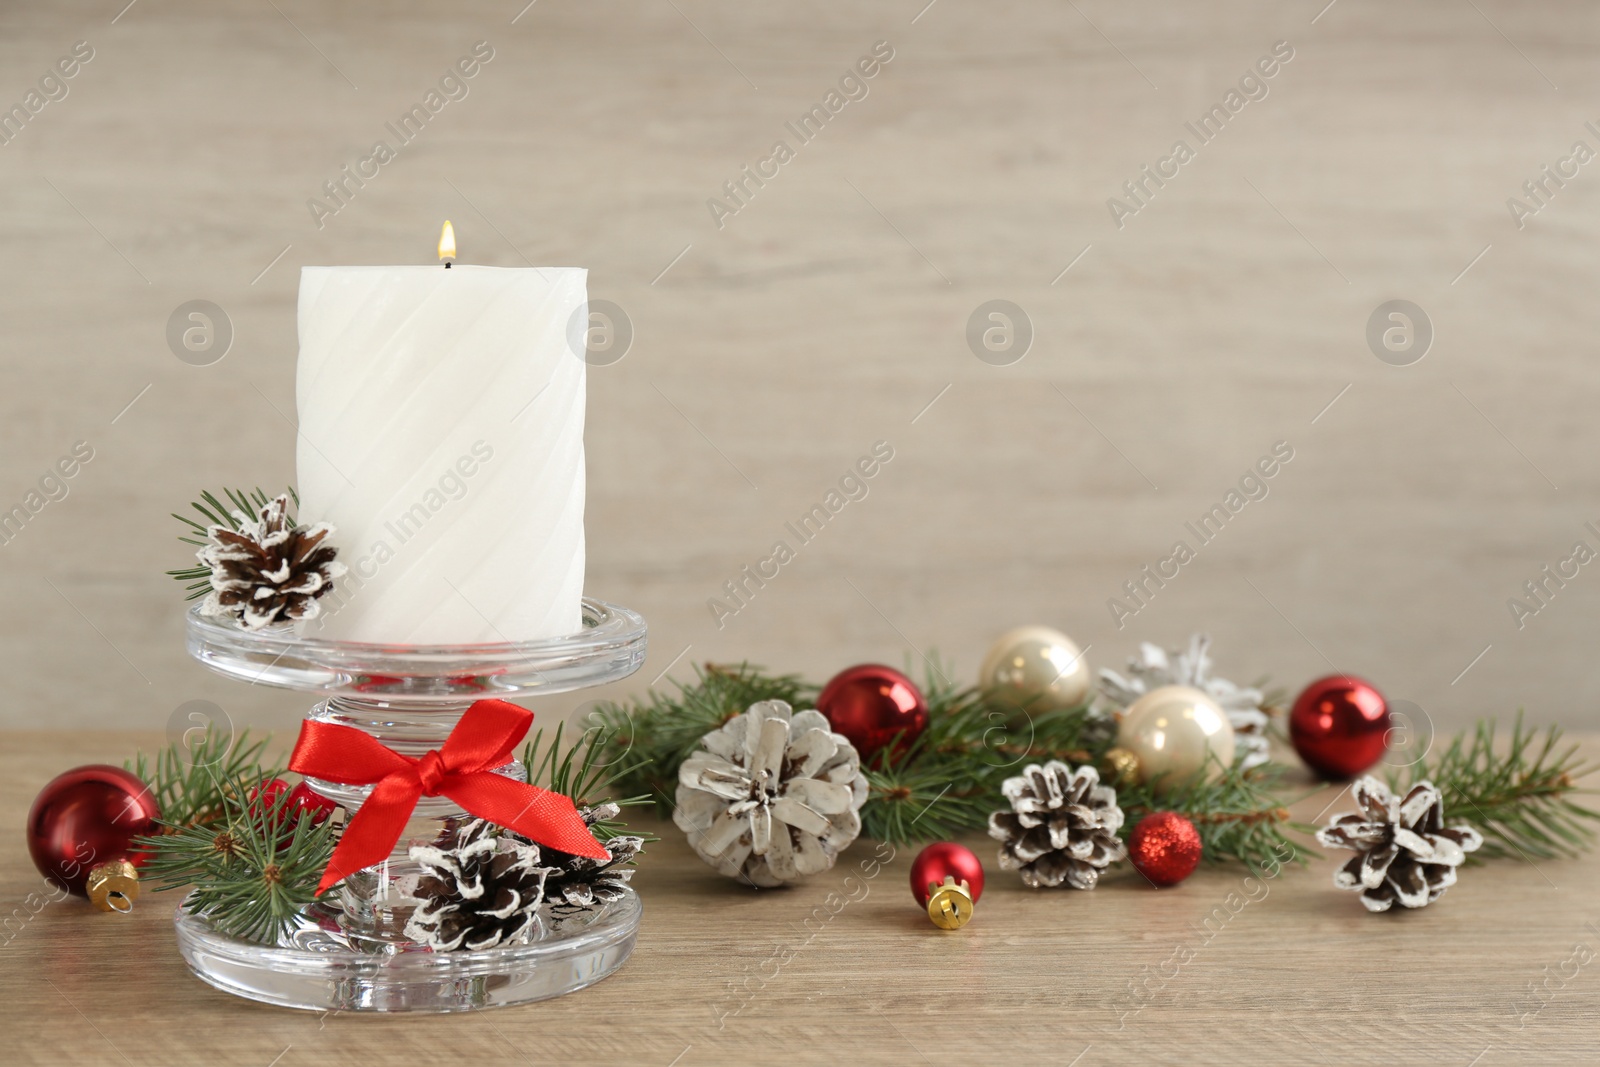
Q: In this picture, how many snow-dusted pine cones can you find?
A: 7